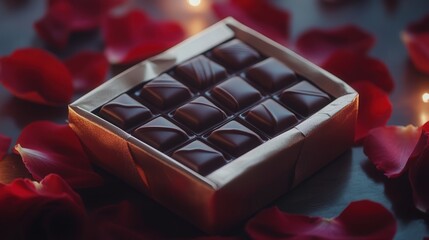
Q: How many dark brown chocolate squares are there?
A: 12